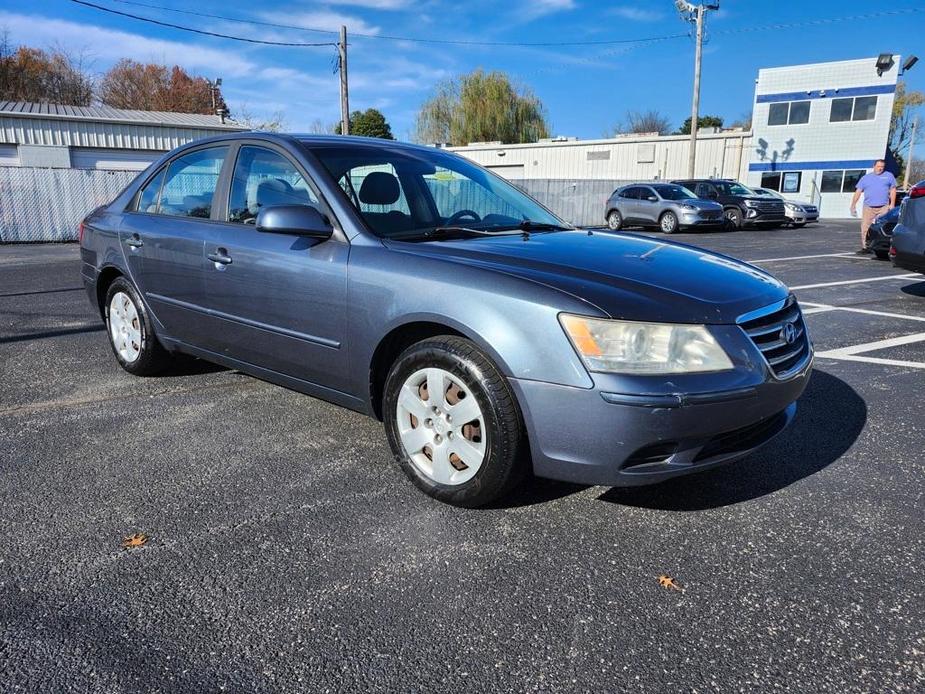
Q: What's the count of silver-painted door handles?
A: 2